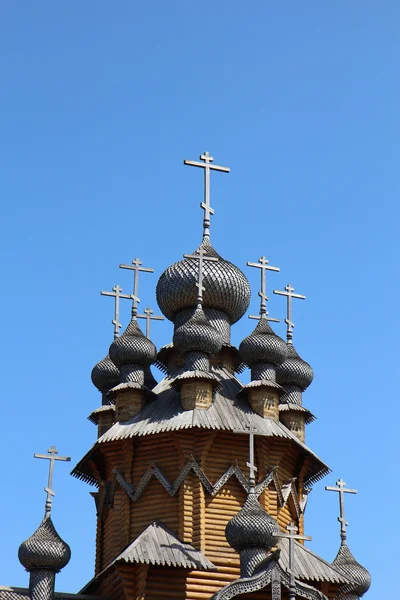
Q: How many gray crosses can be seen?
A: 12